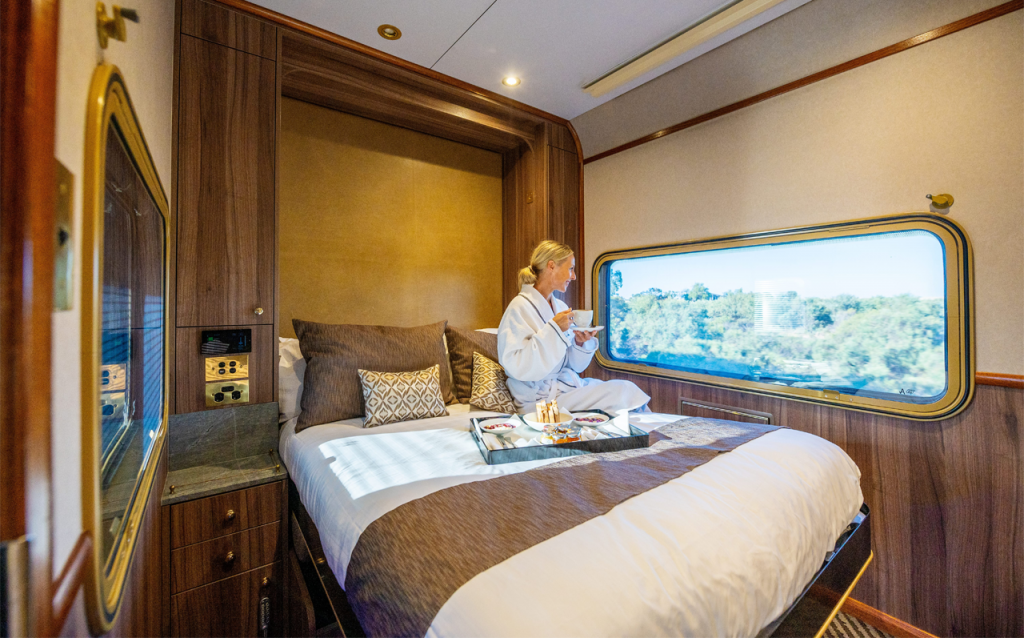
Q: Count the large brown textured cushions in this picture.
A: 2